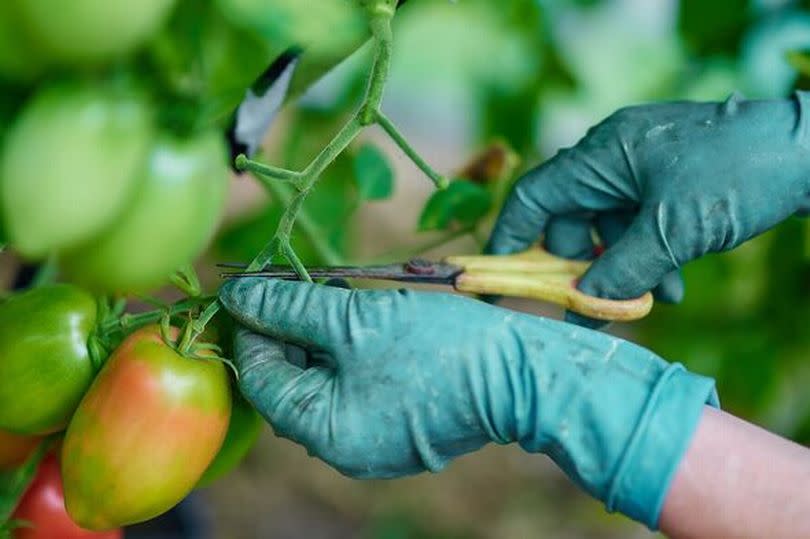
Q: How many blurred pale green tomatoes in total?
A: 3